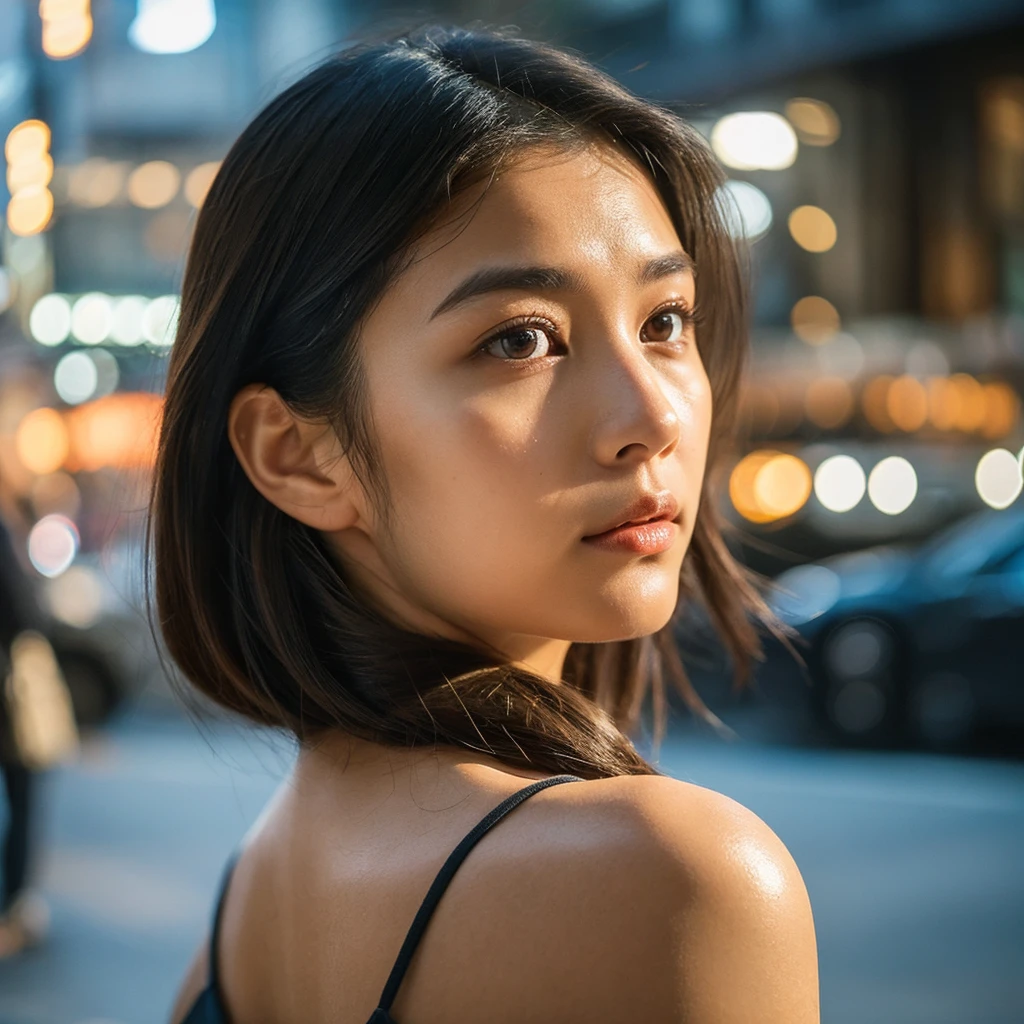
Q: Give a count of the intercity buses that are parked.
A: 0